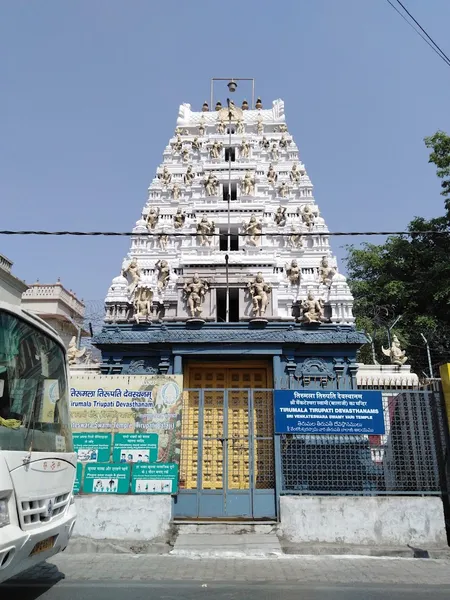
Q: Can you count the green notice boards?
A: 5